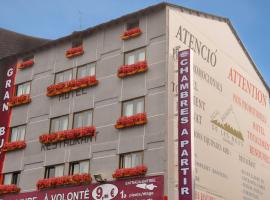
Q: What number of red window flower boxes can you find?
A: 12